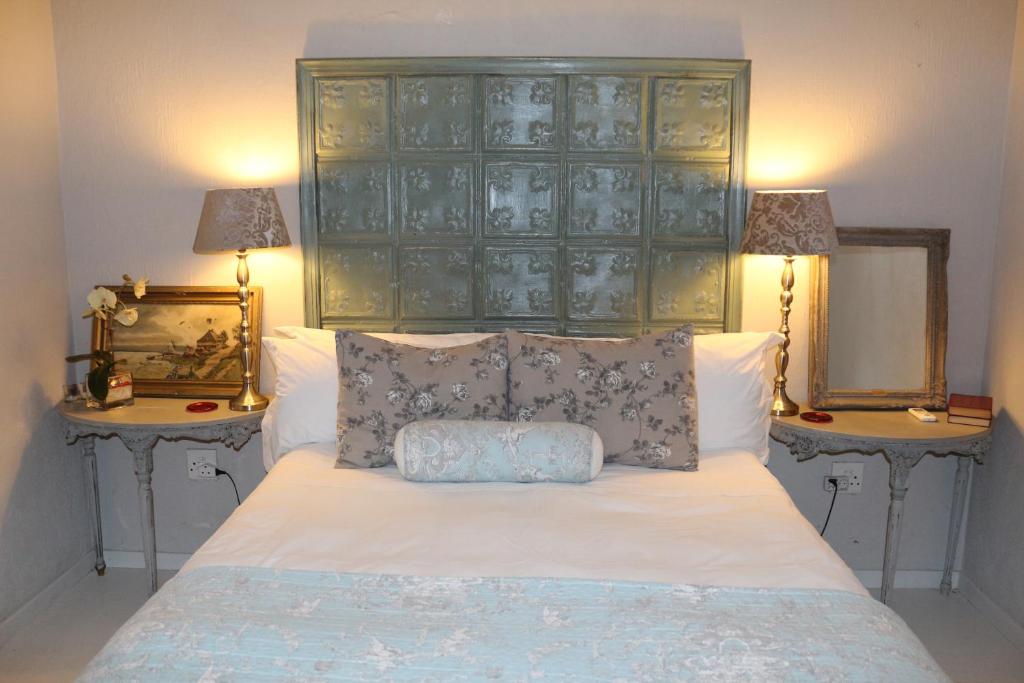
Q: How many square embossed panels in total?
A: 15